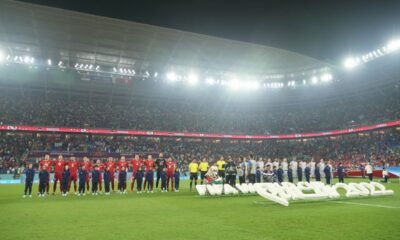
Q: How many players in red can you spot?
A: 10